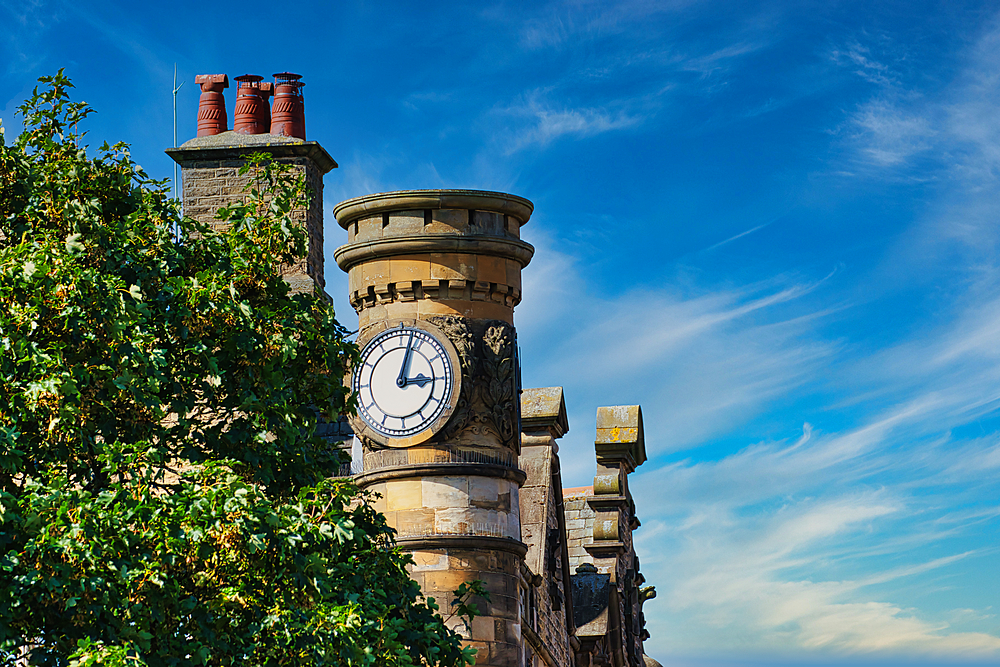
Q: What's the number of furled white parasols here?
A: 0